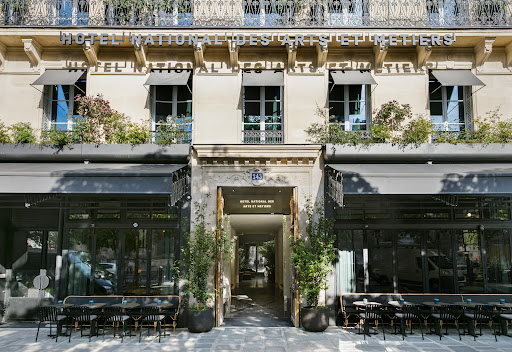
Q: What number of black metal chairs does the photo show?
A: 9